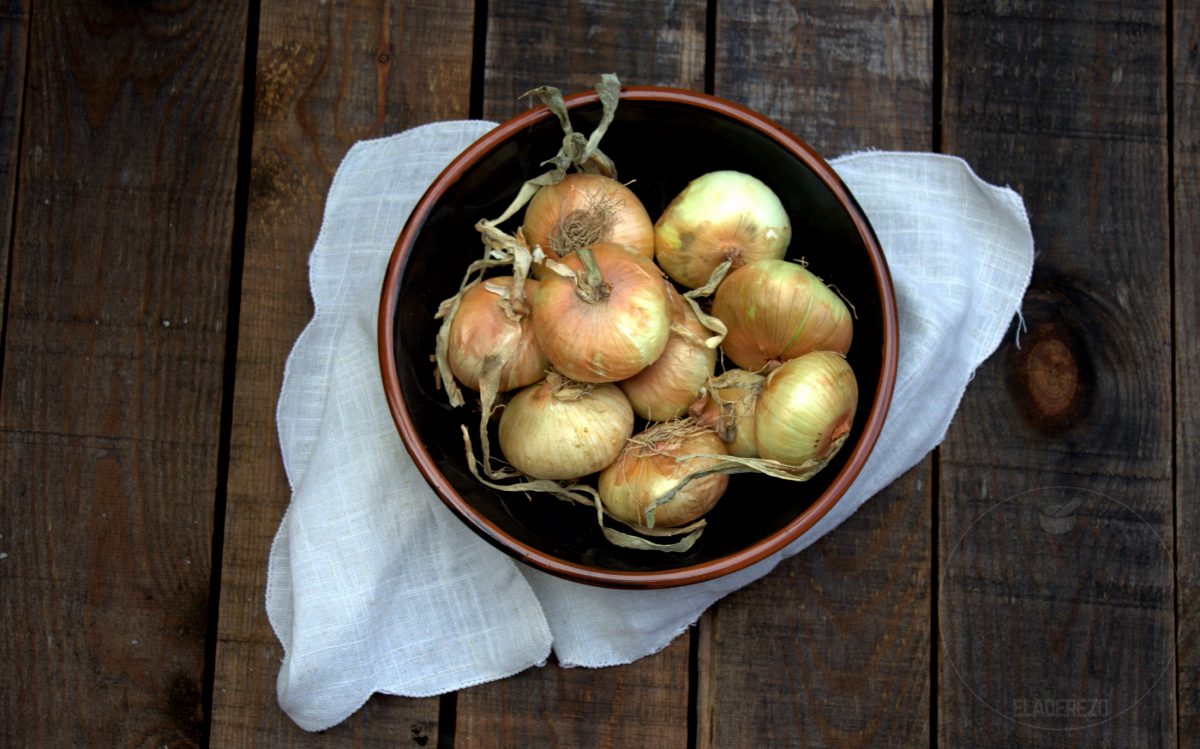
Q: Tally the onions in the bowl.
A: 10